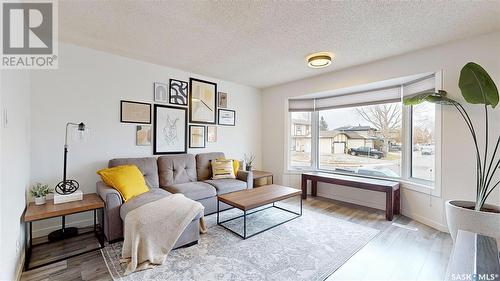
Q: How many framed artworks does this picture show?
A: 10